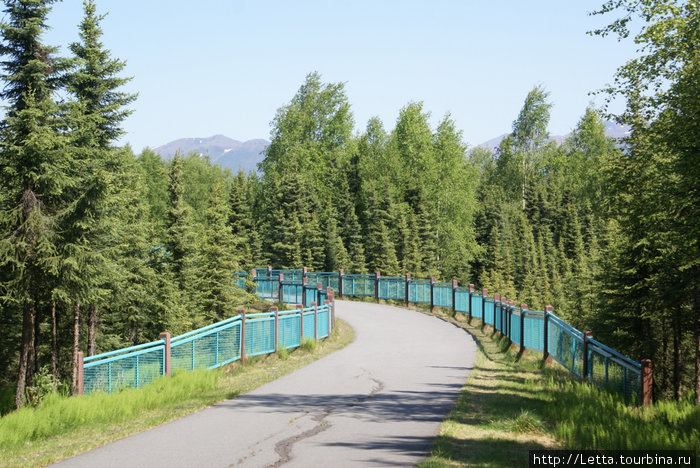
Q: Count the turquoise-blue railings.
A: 2